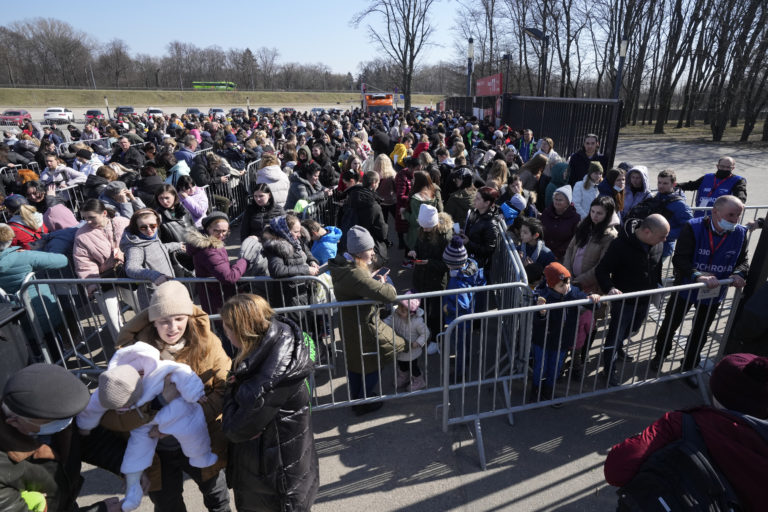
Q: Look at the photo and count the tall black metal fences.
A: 1